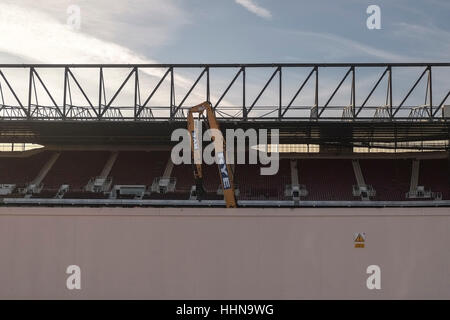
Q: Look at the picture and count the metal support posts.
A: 12